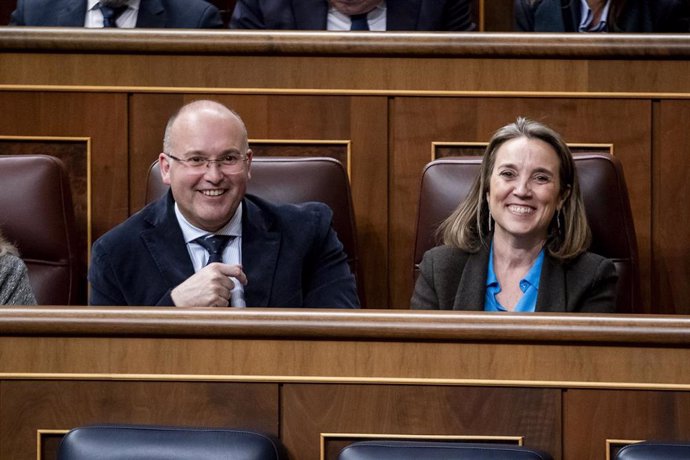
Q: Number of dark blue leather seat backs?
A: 3